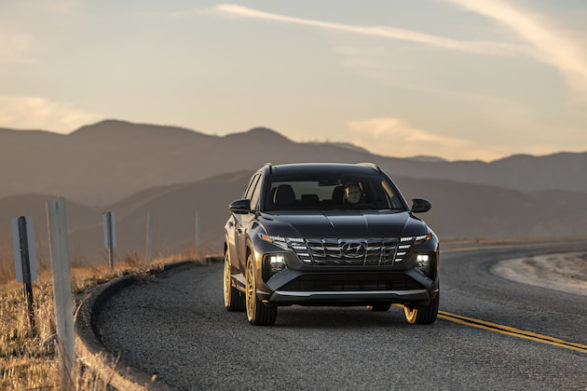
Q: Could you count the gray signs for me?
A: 2